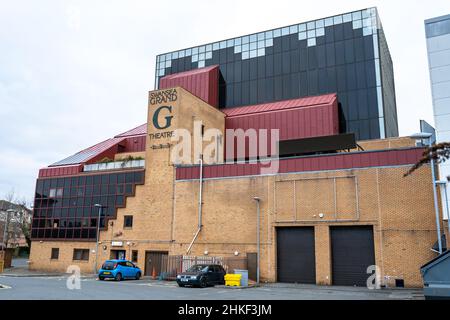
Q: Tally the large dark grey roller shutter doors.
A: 2